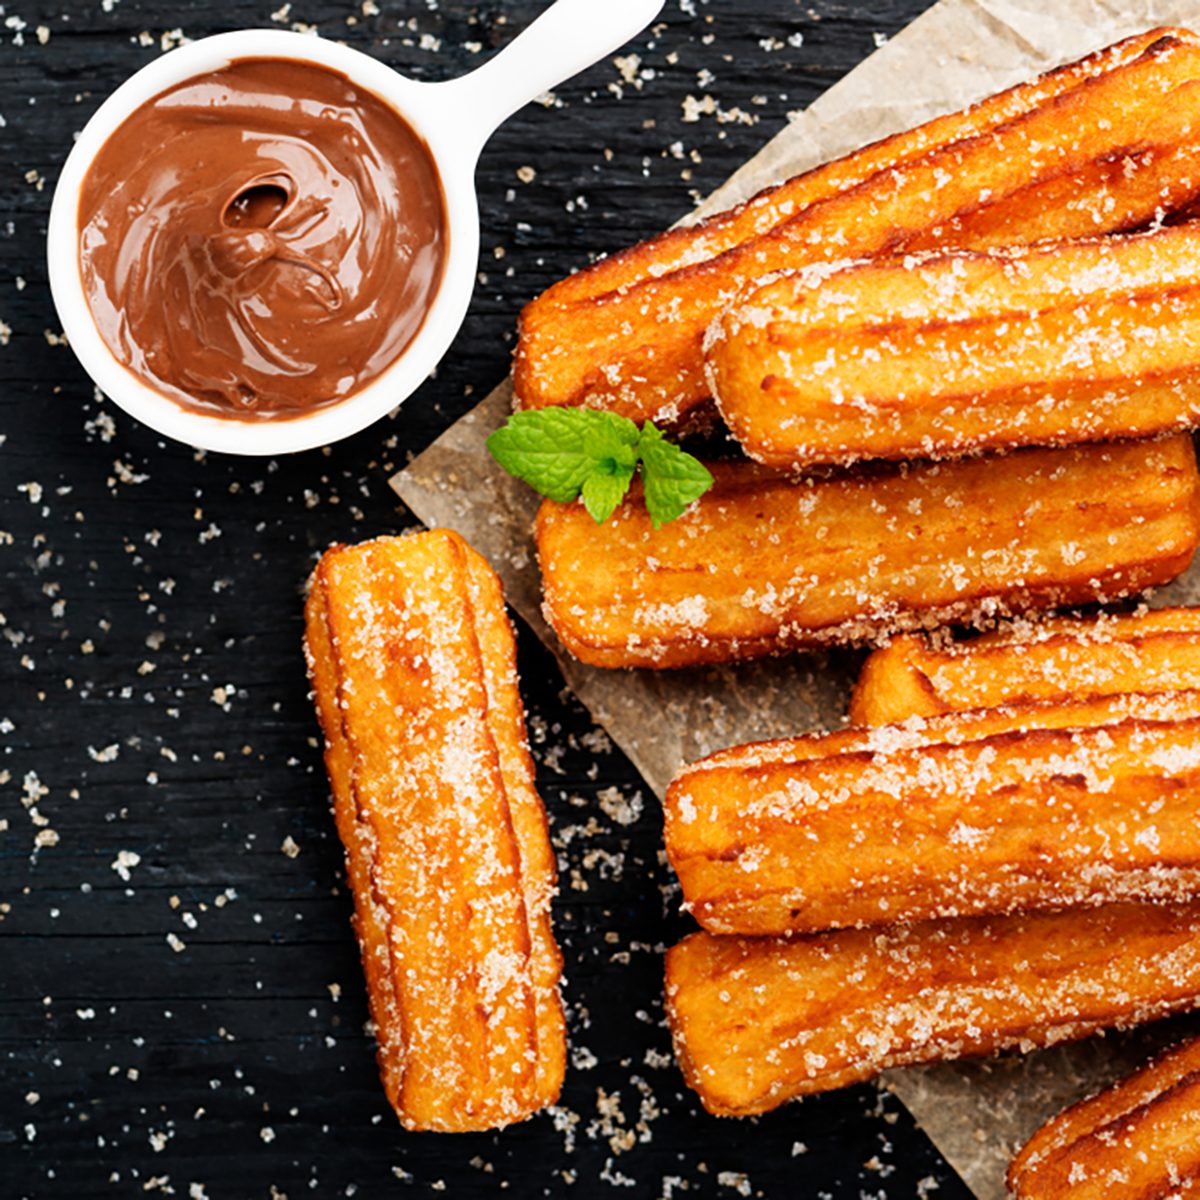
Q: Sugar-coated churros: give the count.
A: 8